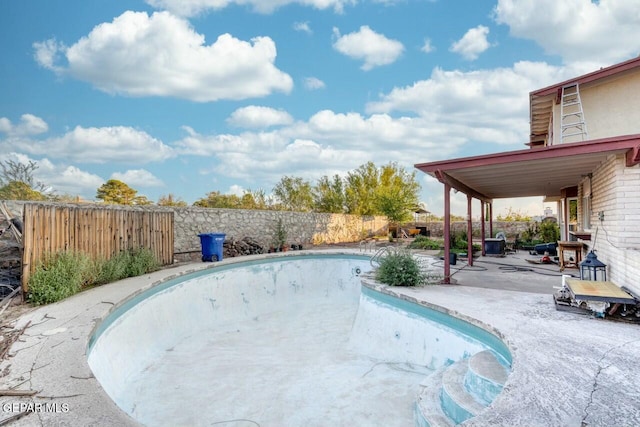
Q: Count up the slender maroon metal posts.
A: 4